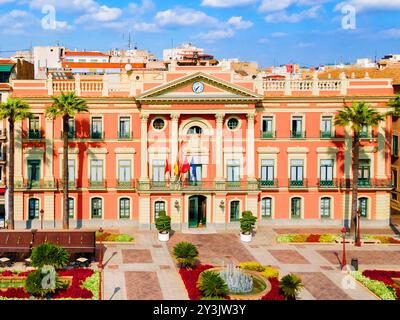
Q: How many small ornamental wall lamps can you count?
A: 2